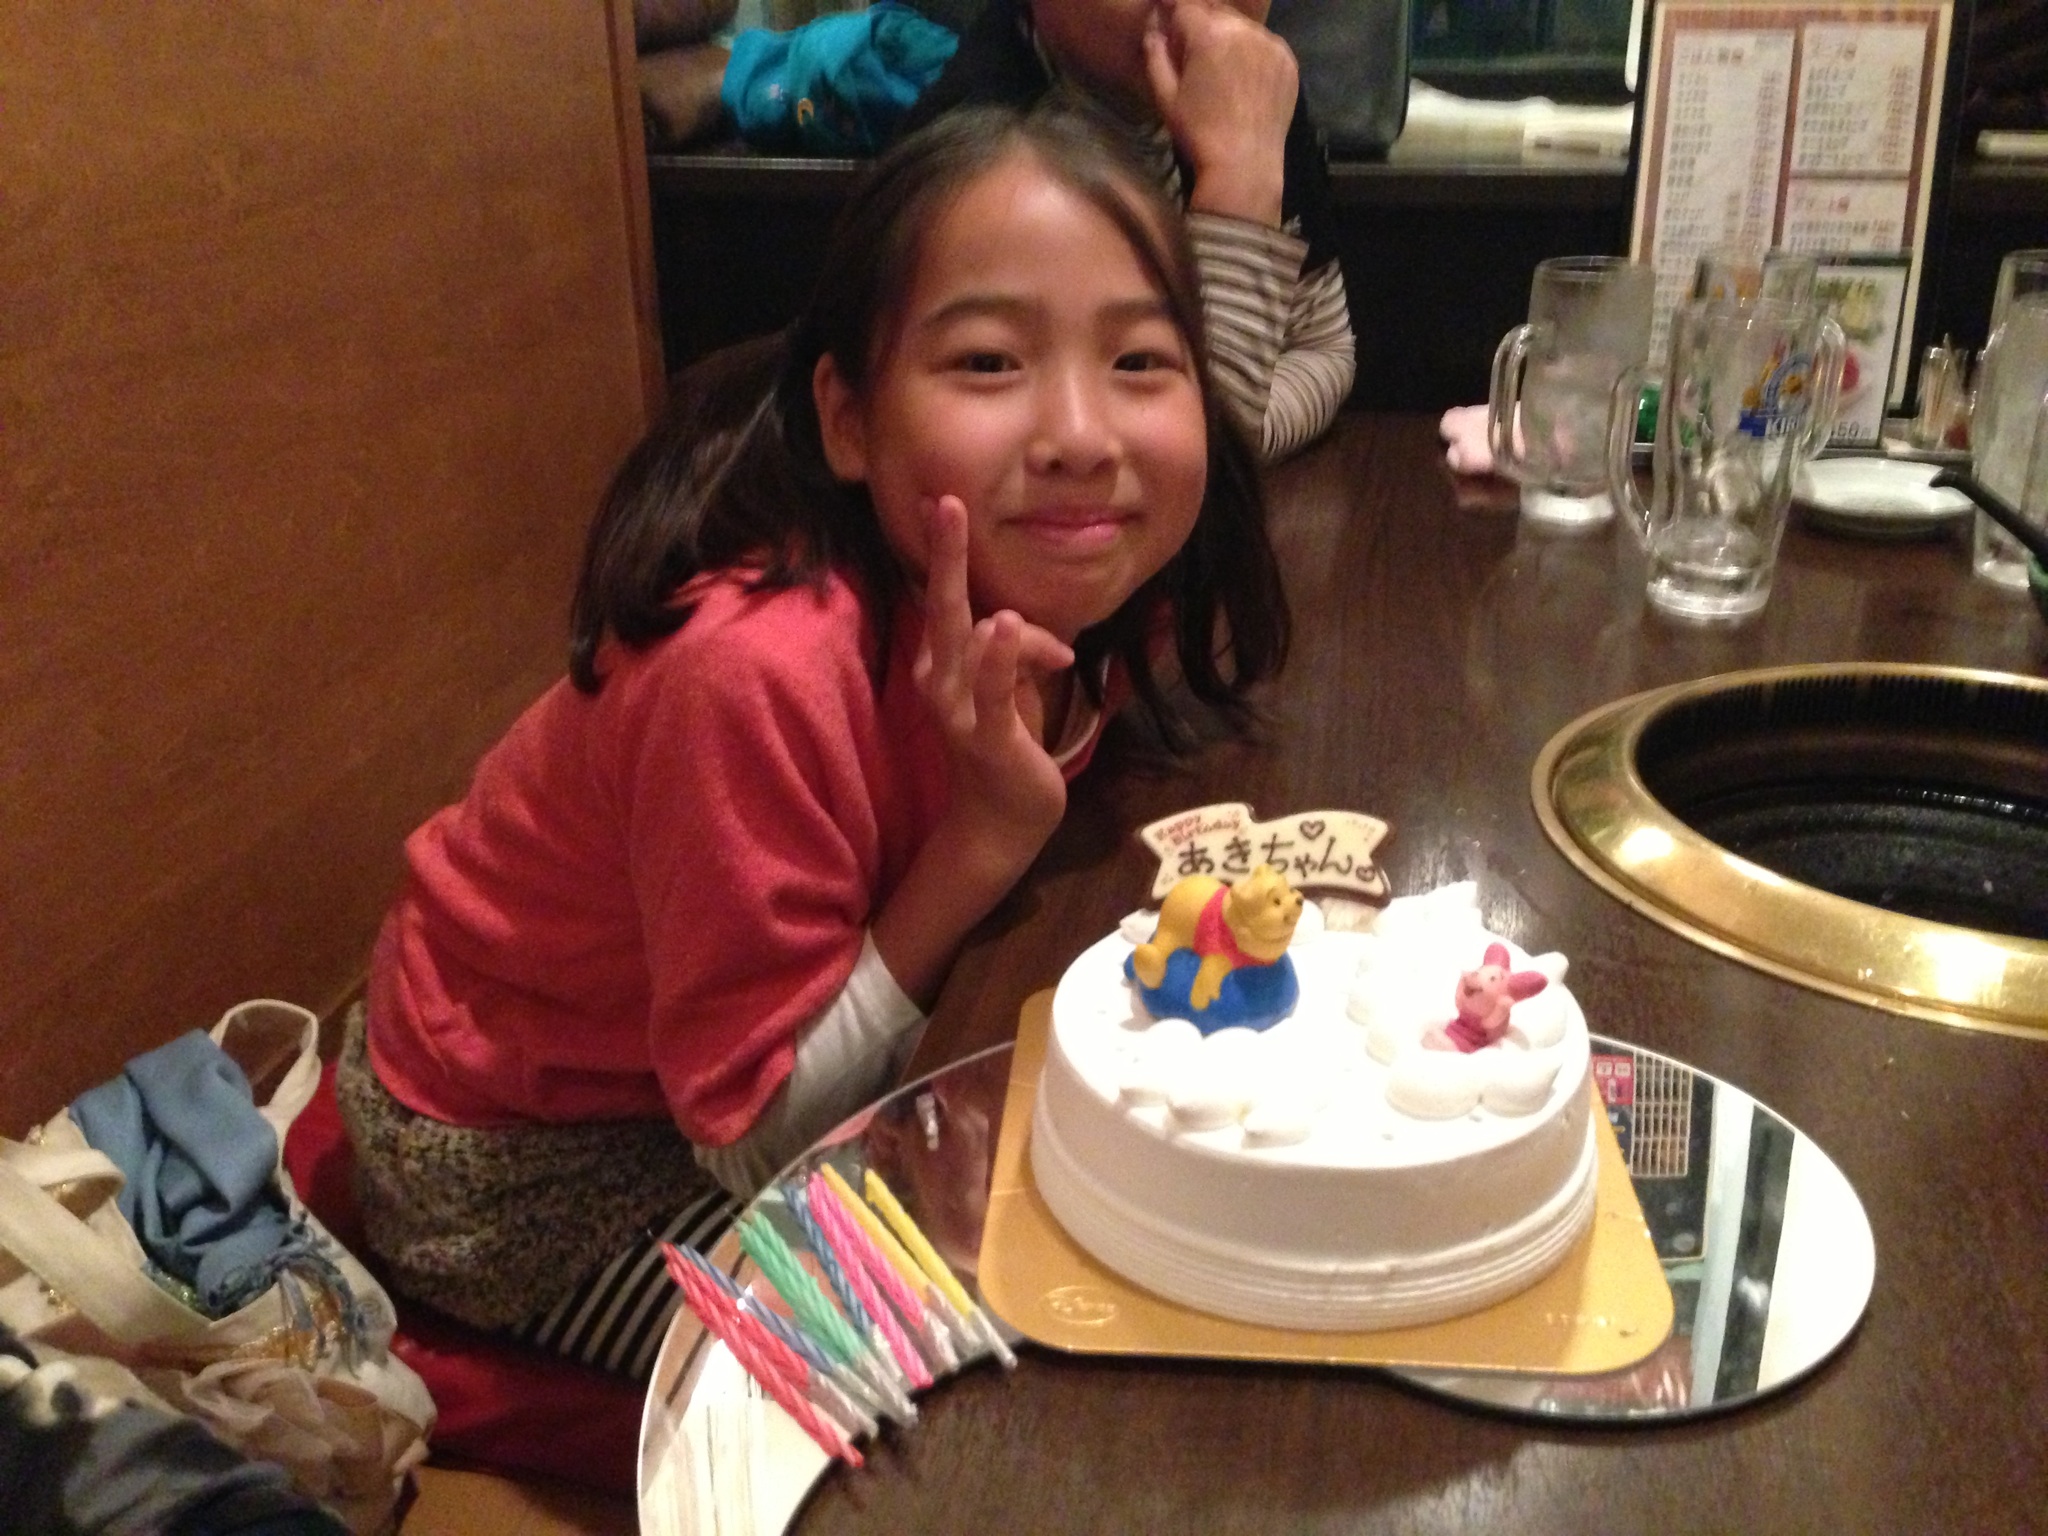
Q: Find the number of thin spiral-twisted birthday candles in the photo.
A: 10